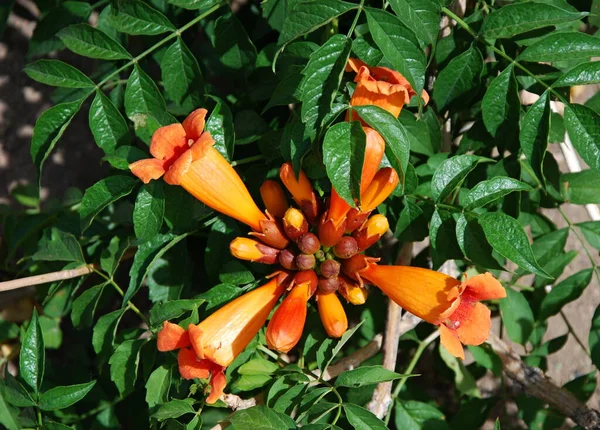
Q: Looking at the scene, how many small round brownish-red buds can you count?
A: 6